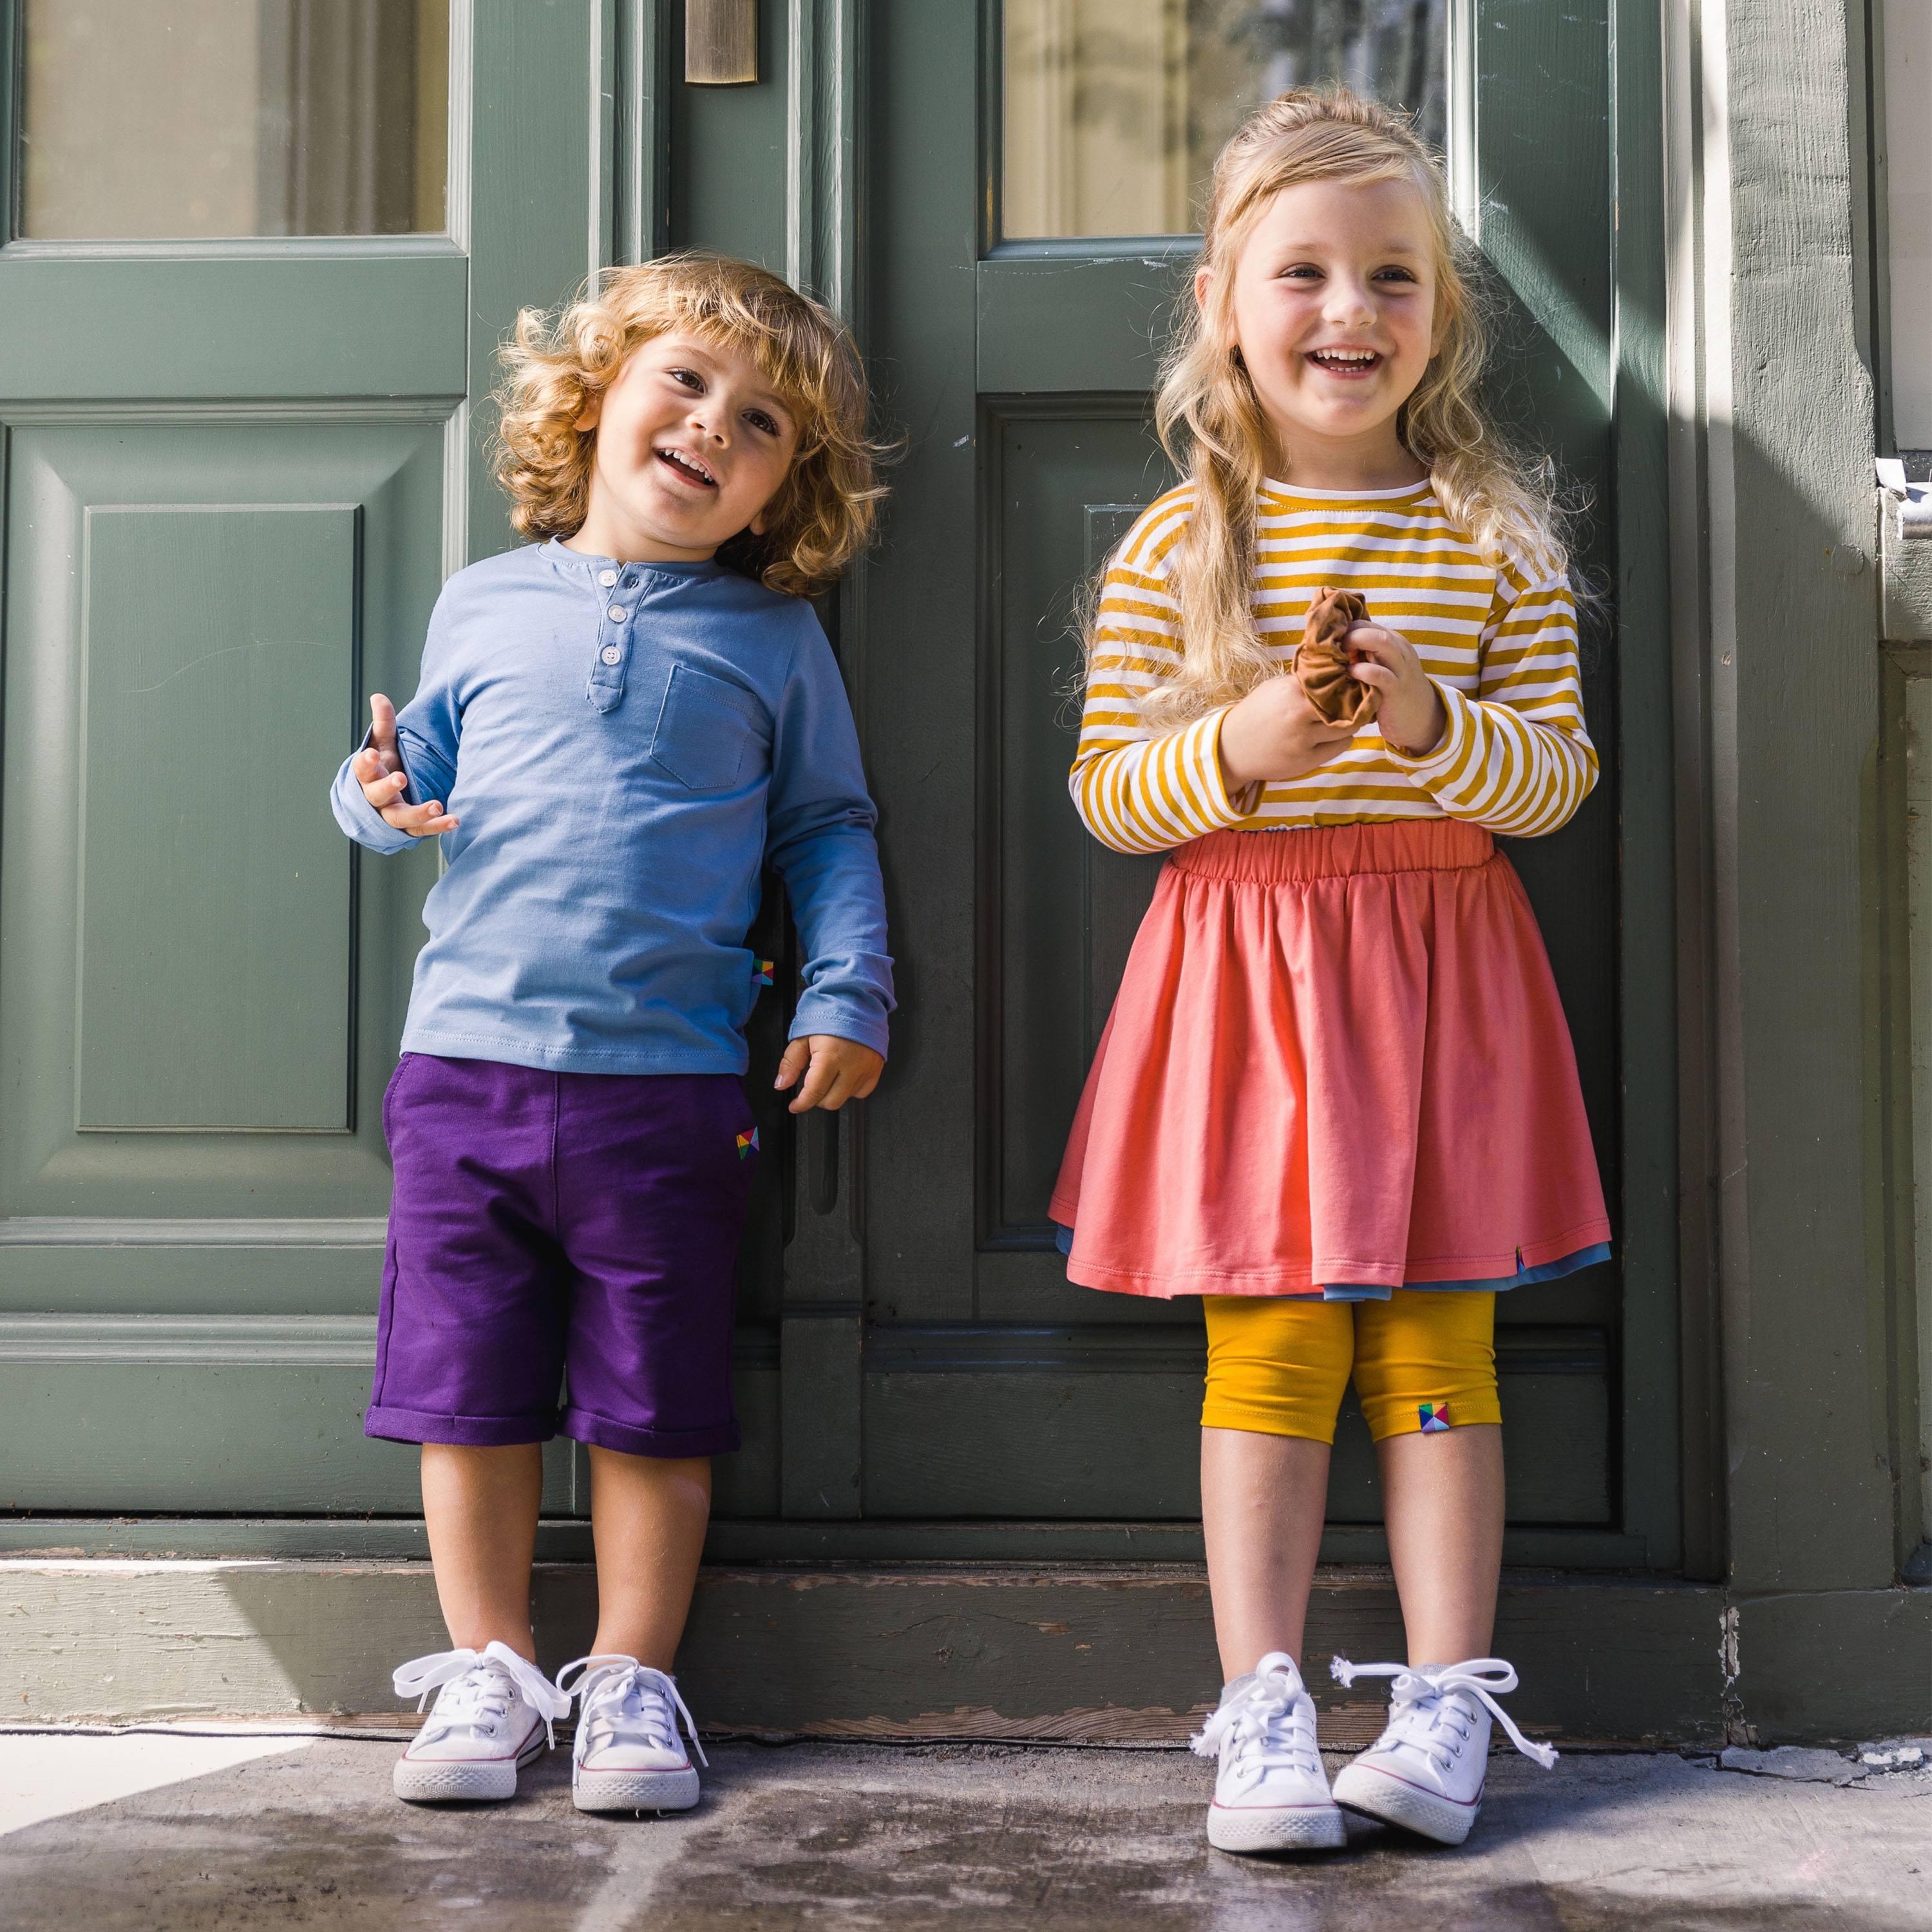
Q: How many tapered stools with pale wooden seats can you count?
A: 0